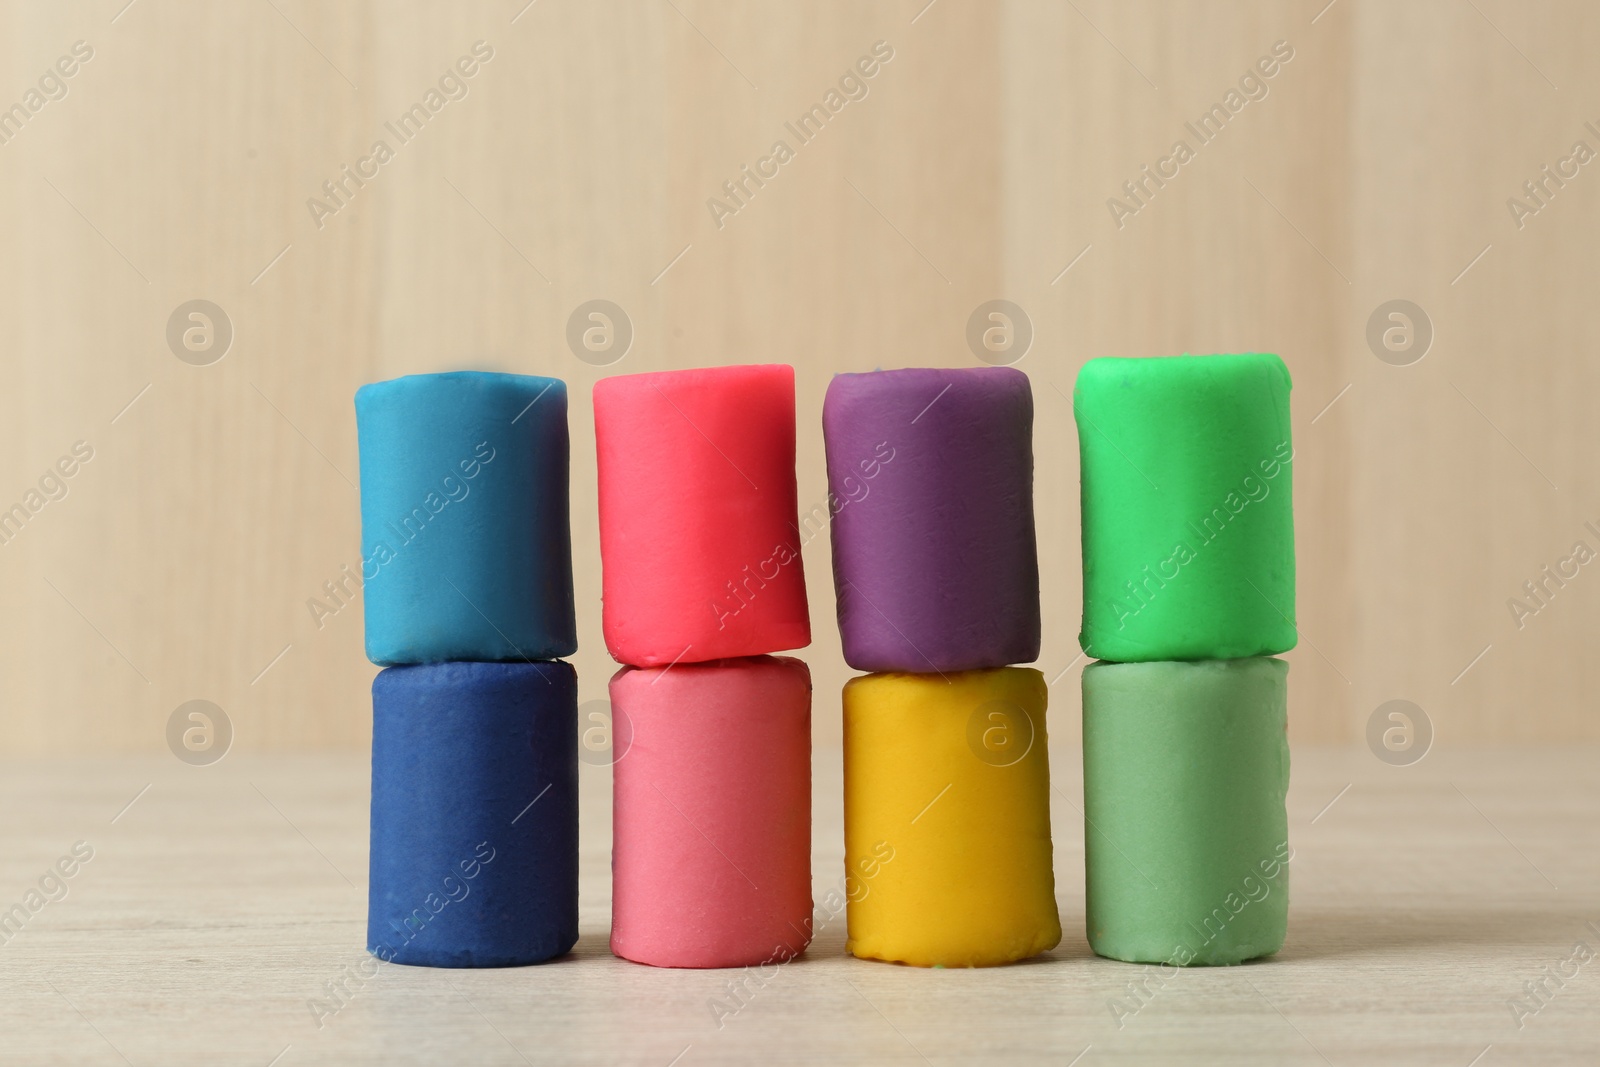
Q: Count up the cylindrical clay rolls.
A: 8